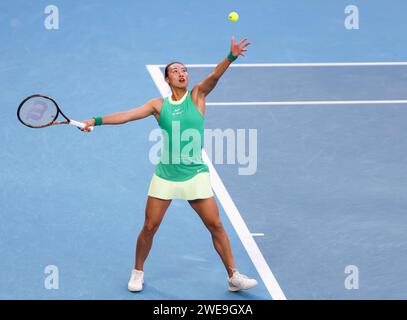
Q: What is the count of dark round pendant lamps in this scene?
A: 0